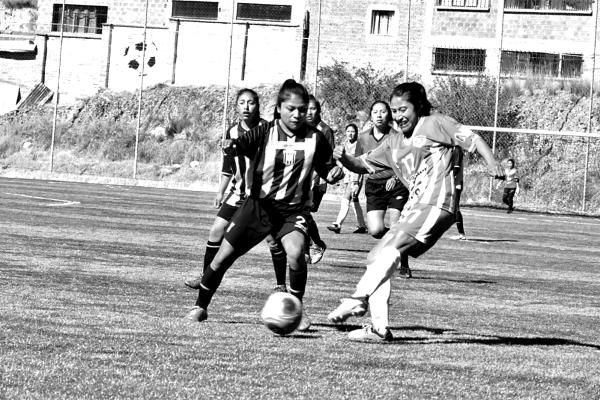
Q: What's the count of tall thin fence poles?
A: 7